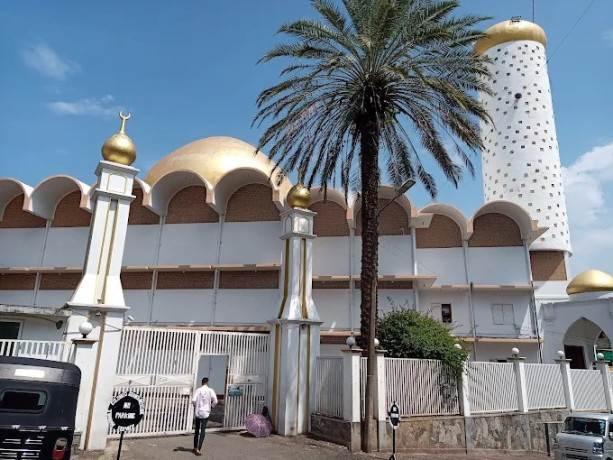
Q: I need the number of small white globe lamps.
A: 7